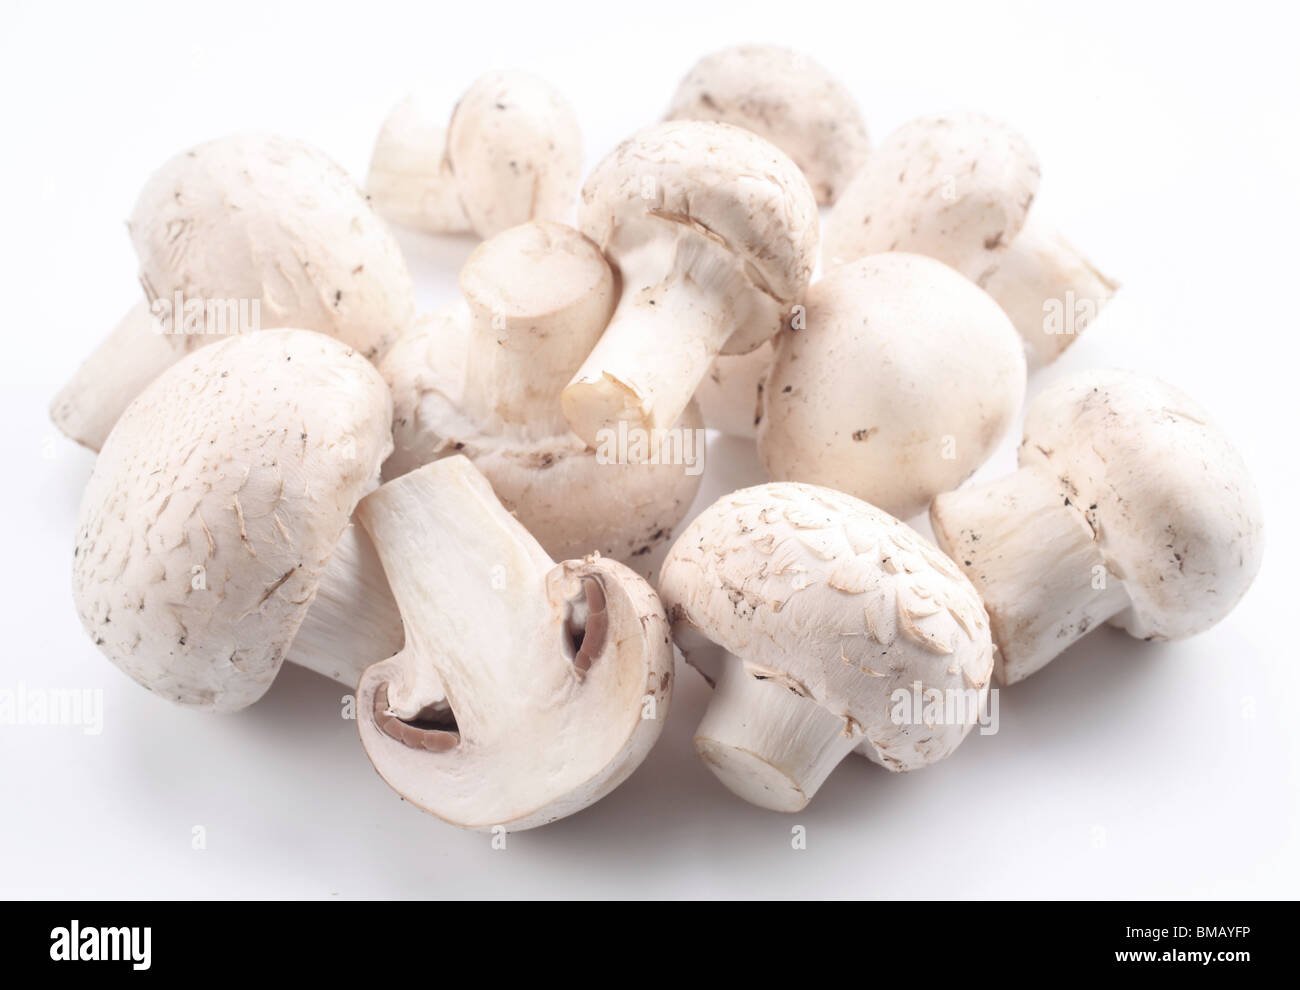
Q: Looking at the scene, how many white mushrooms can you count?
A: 11